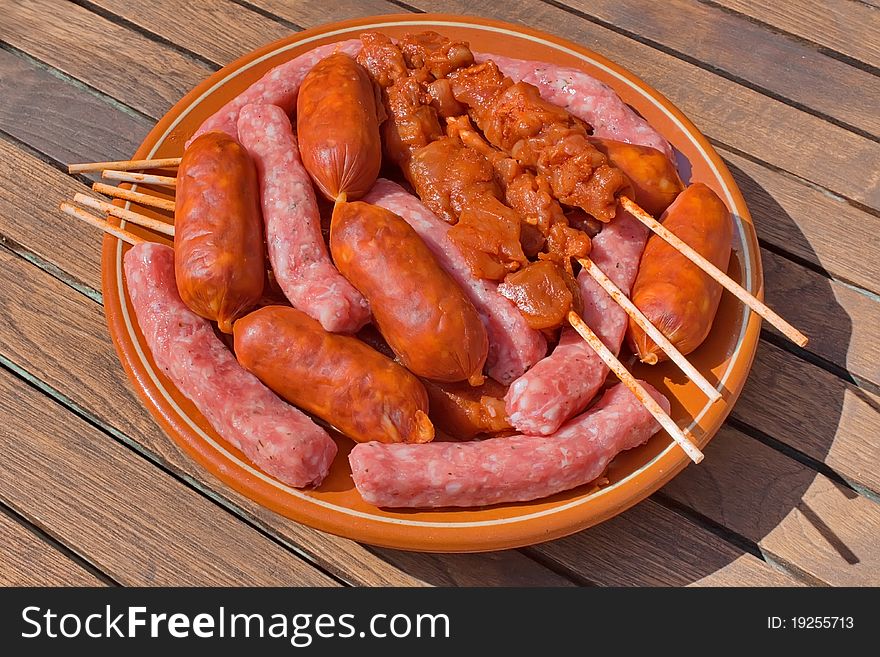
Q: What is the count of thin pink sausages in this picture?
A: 7